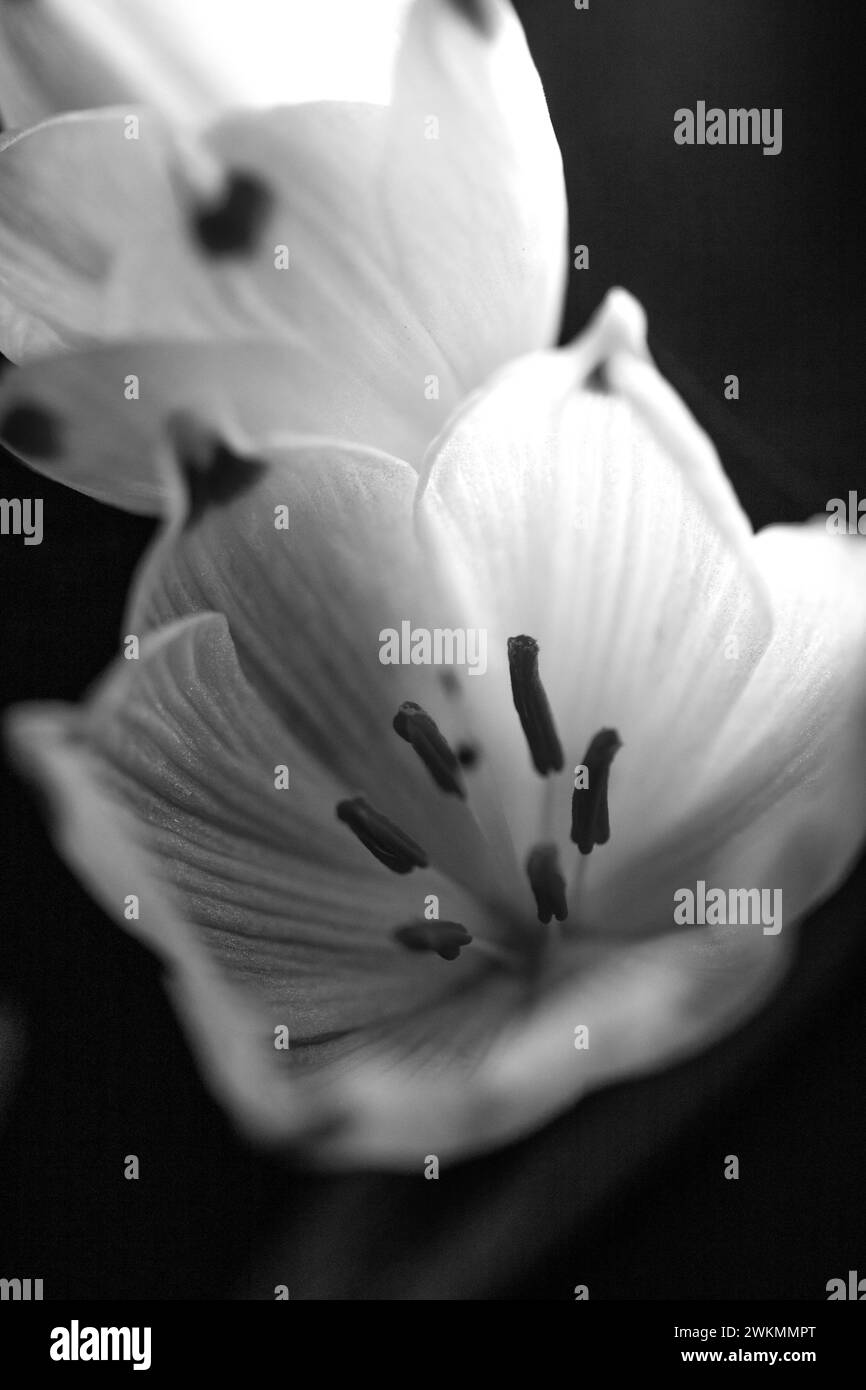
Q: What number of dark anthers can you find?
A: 6